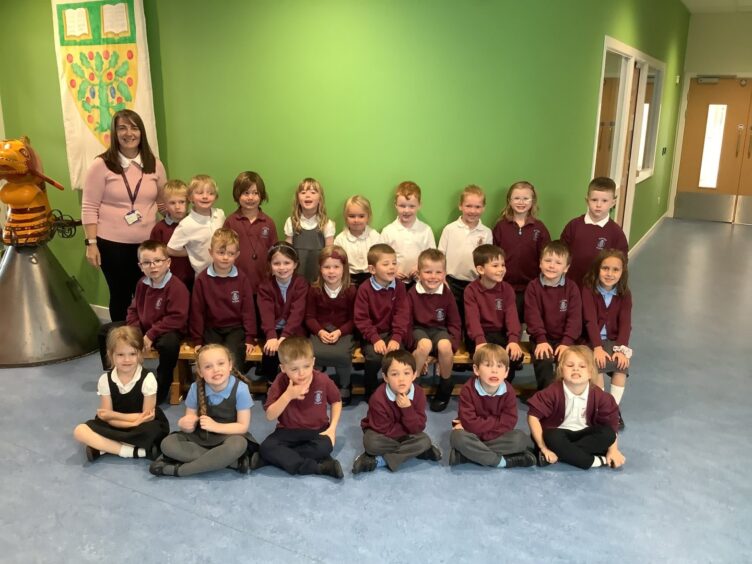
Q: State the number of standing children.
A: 9